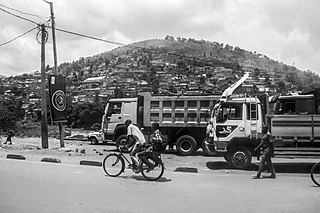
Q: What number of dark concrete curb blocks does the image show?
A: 4